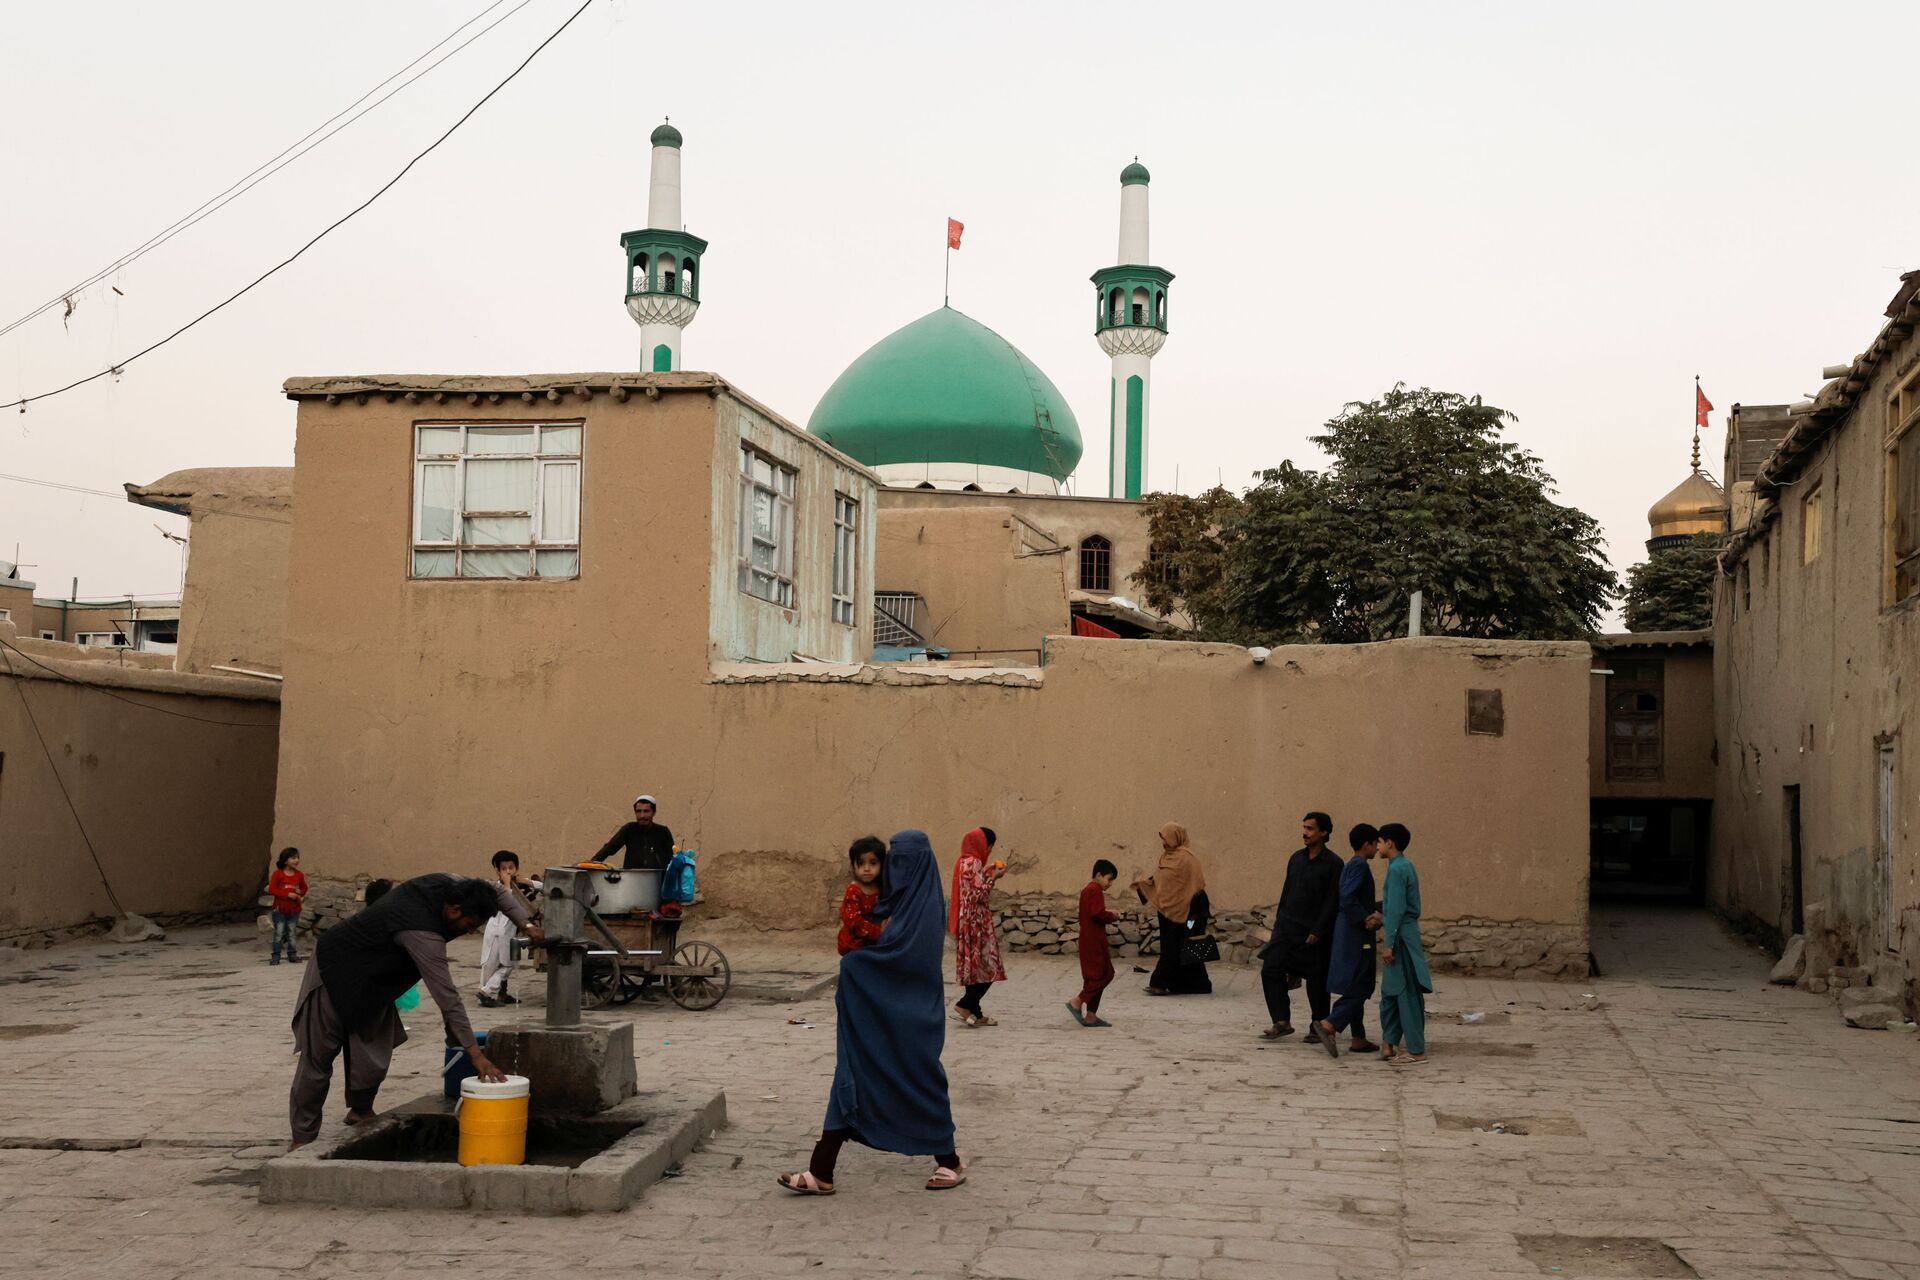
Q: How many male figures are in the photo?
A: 7